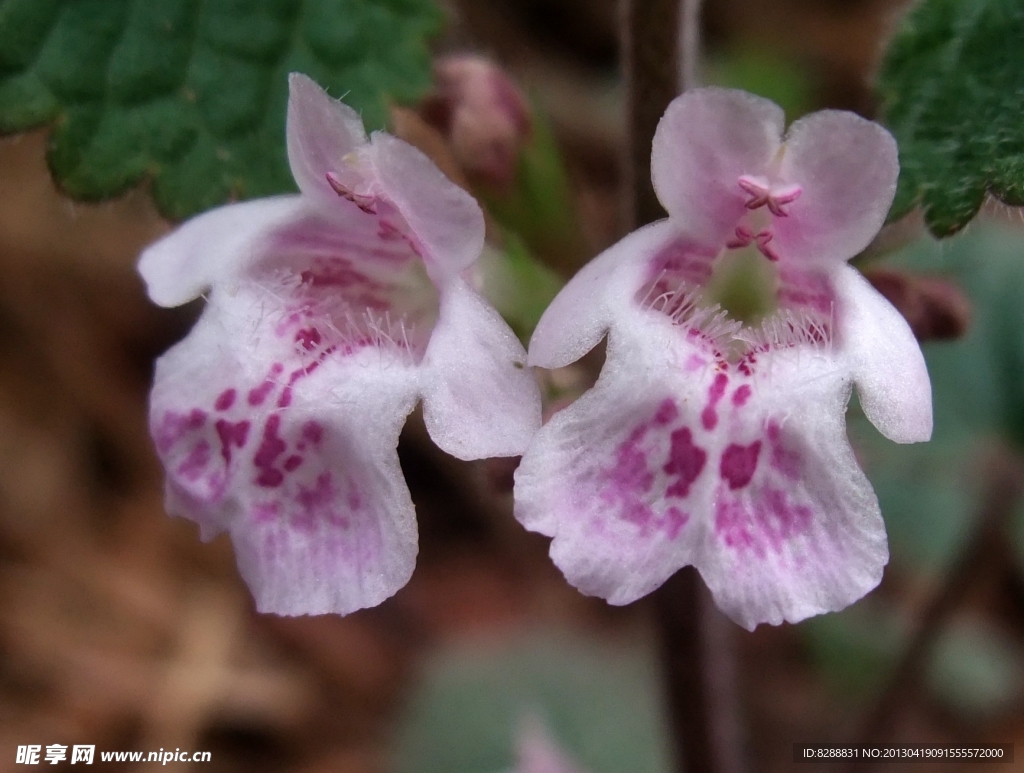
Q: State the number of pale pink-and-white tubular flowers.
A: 2